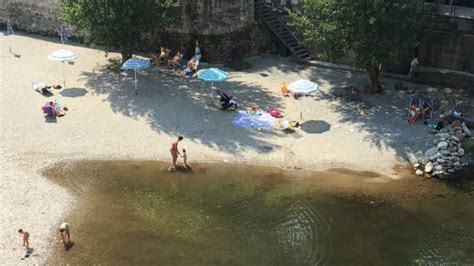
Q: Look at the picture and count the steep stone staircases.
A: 1